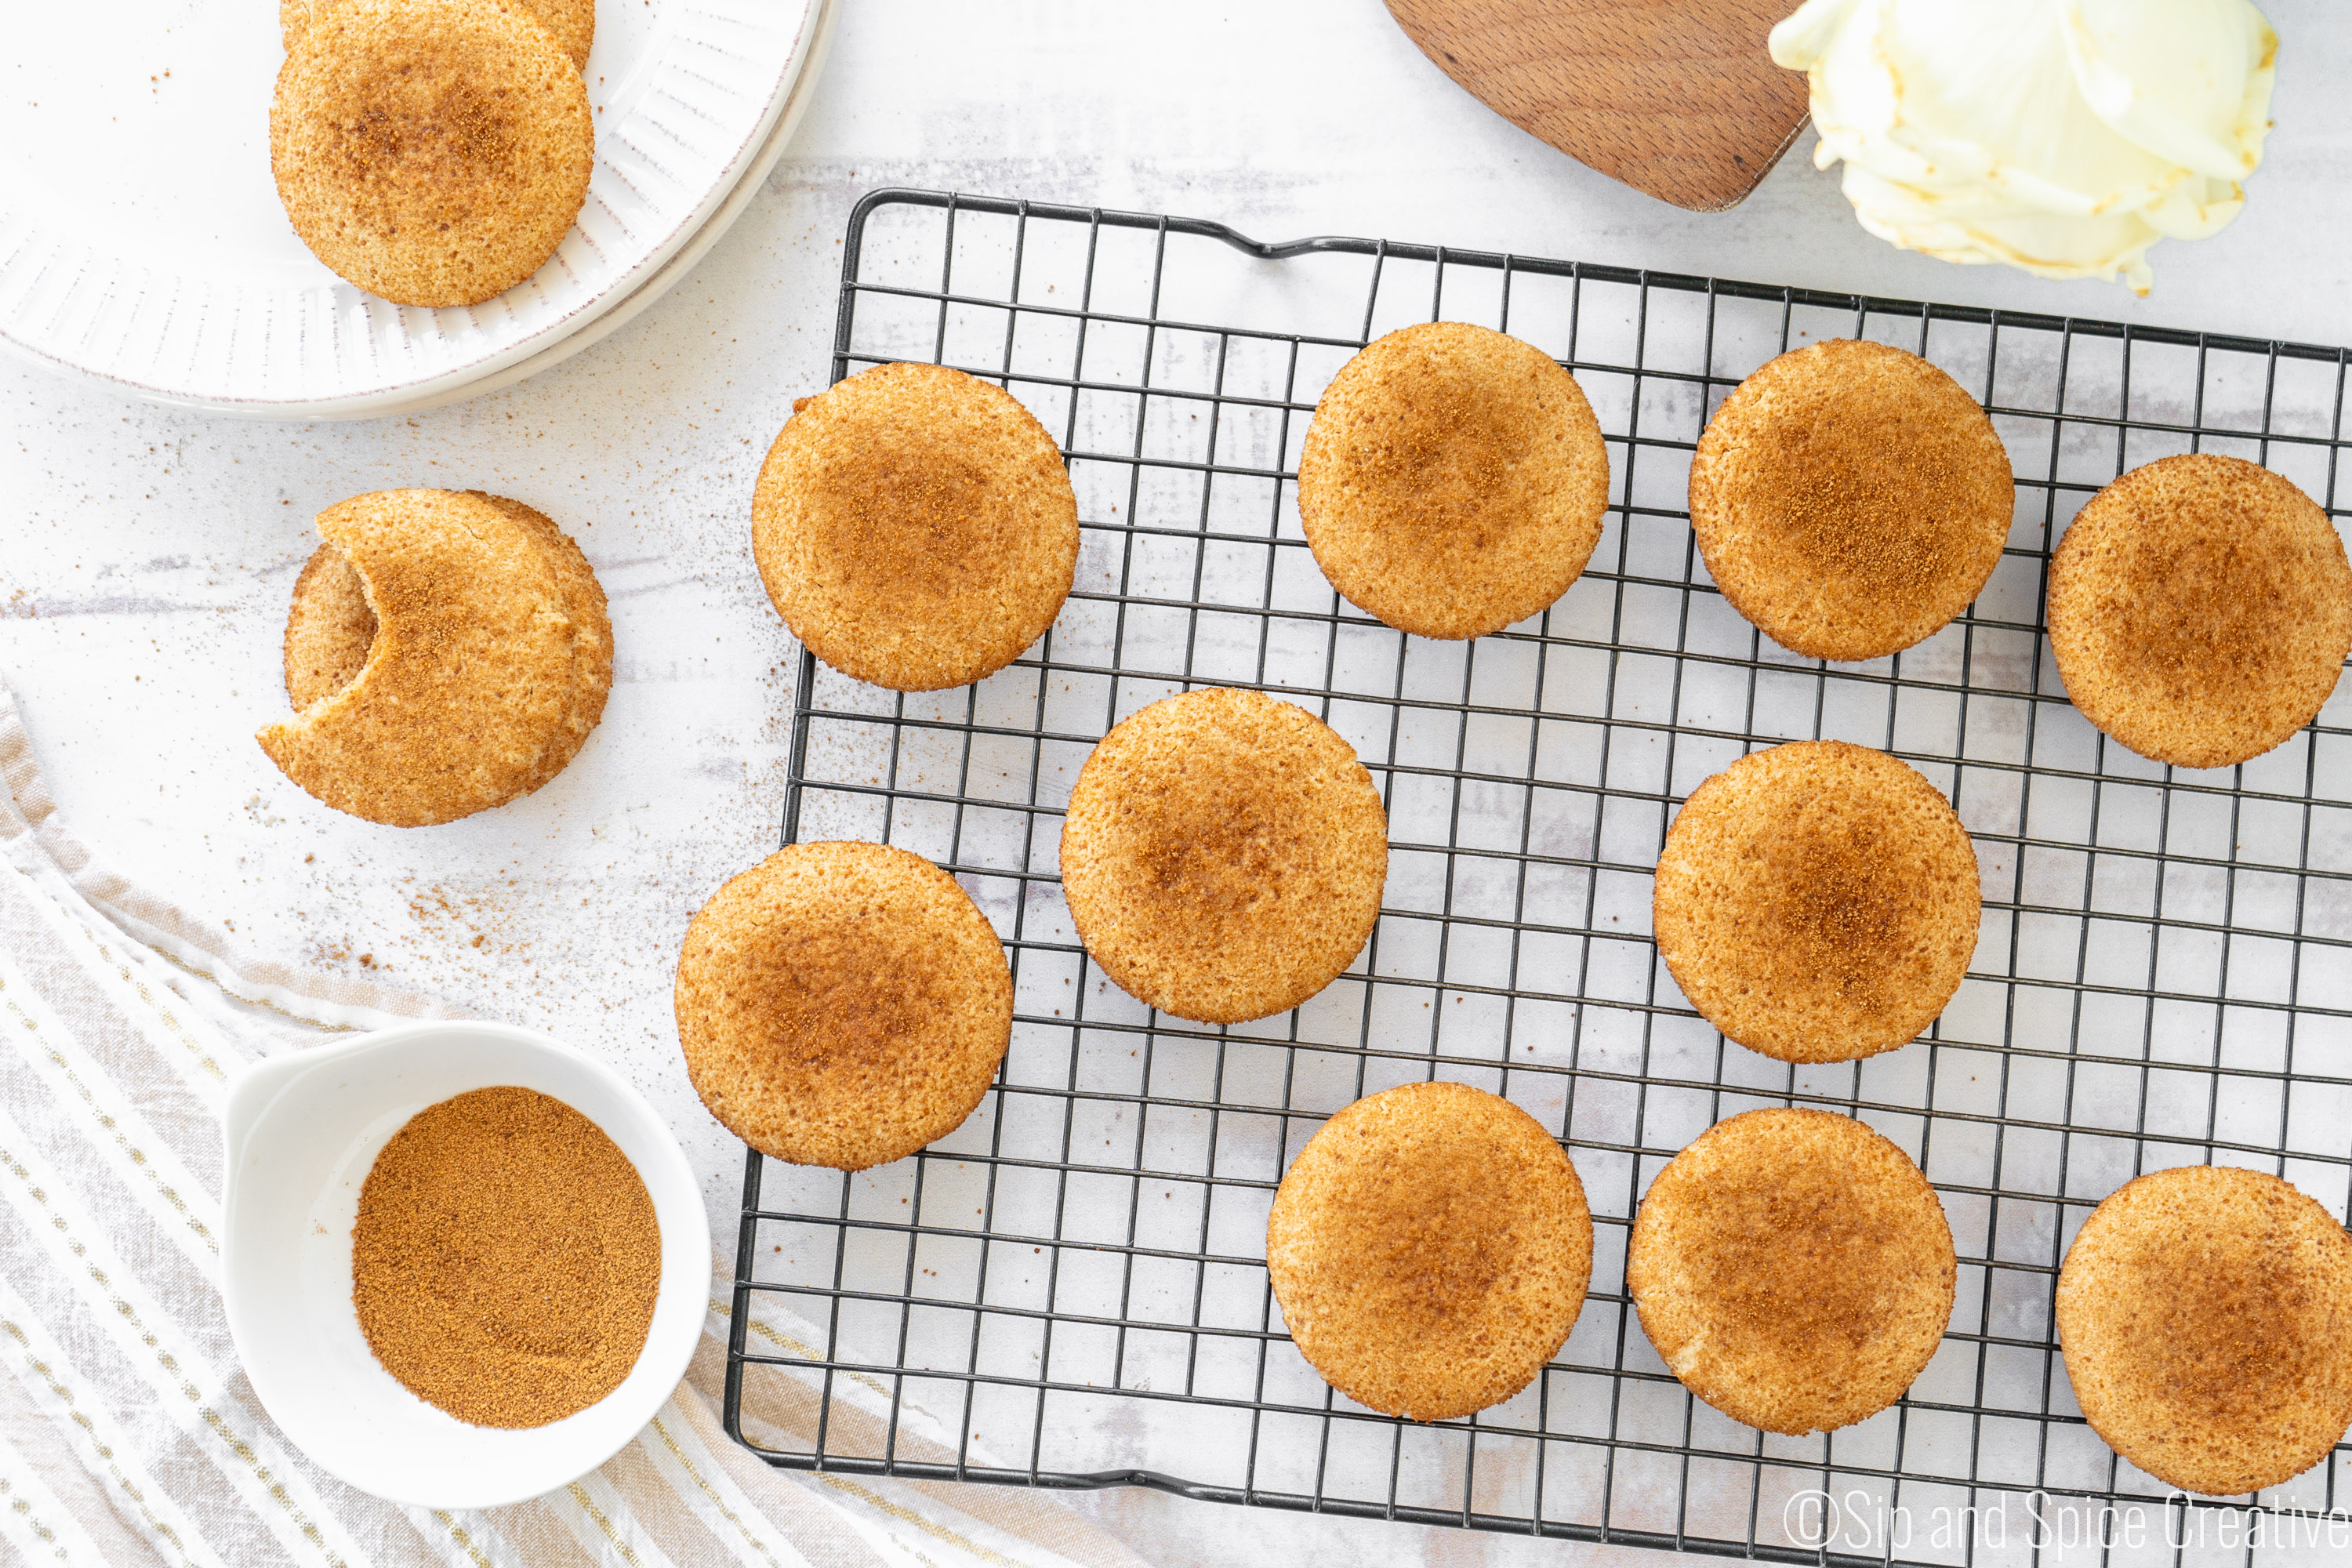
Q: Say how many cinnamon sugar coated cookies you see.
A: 14